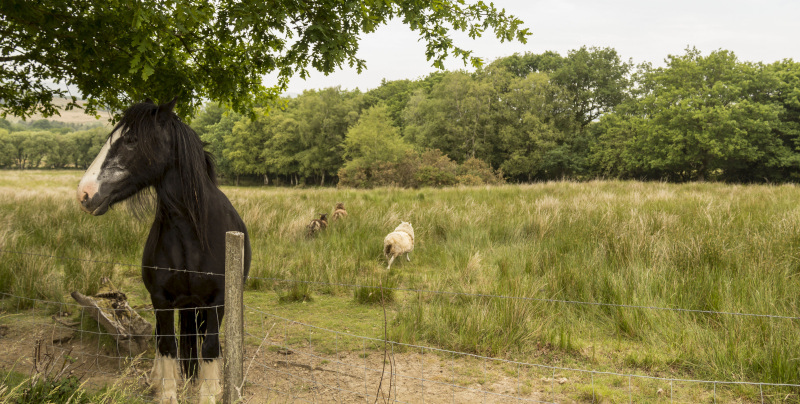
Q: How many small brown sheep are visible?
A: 2